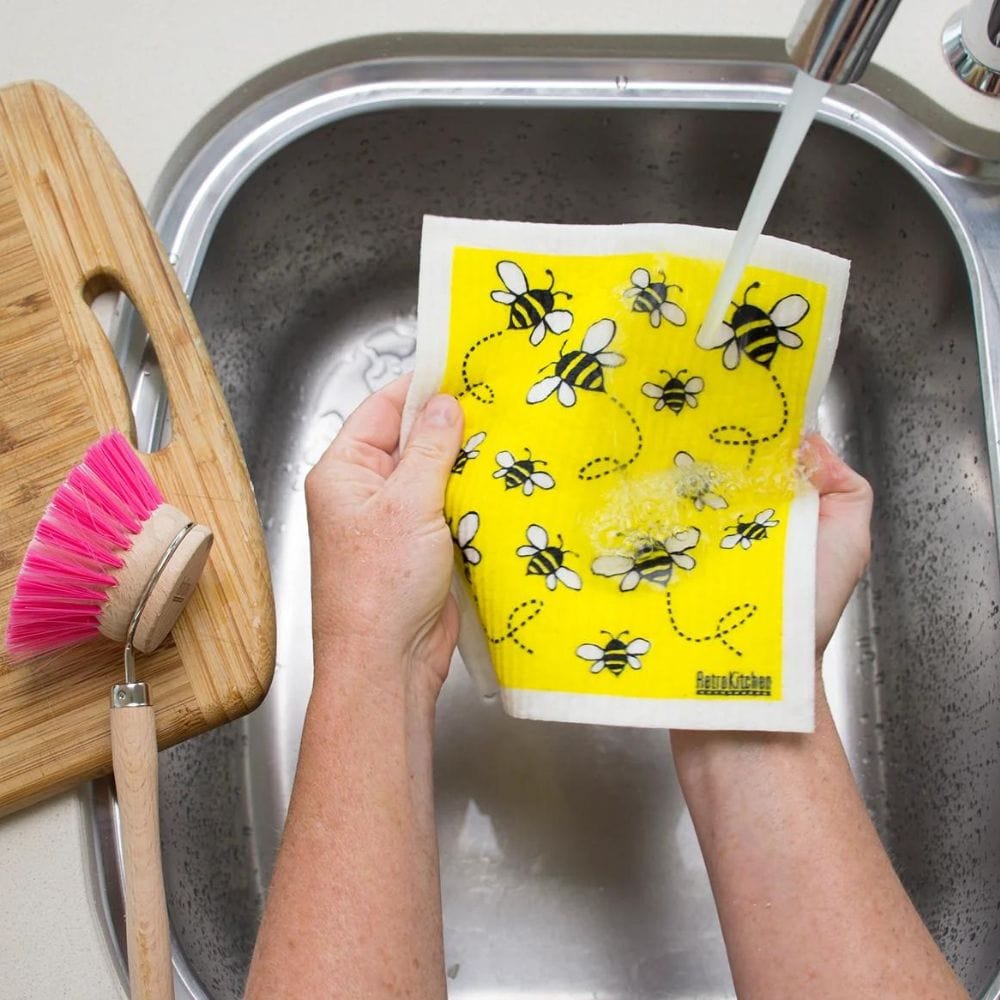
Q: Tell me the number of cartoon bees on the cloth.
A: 13